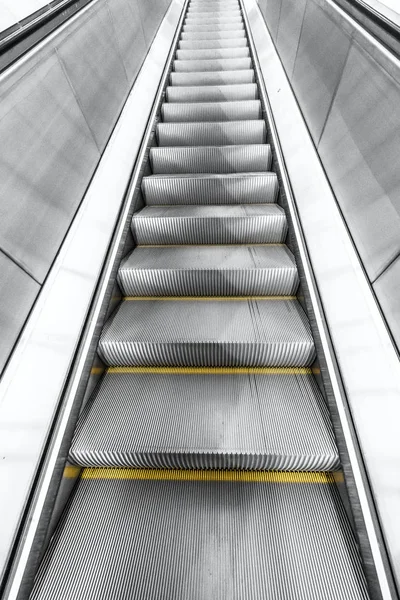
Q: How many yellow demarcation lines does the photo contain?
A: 4